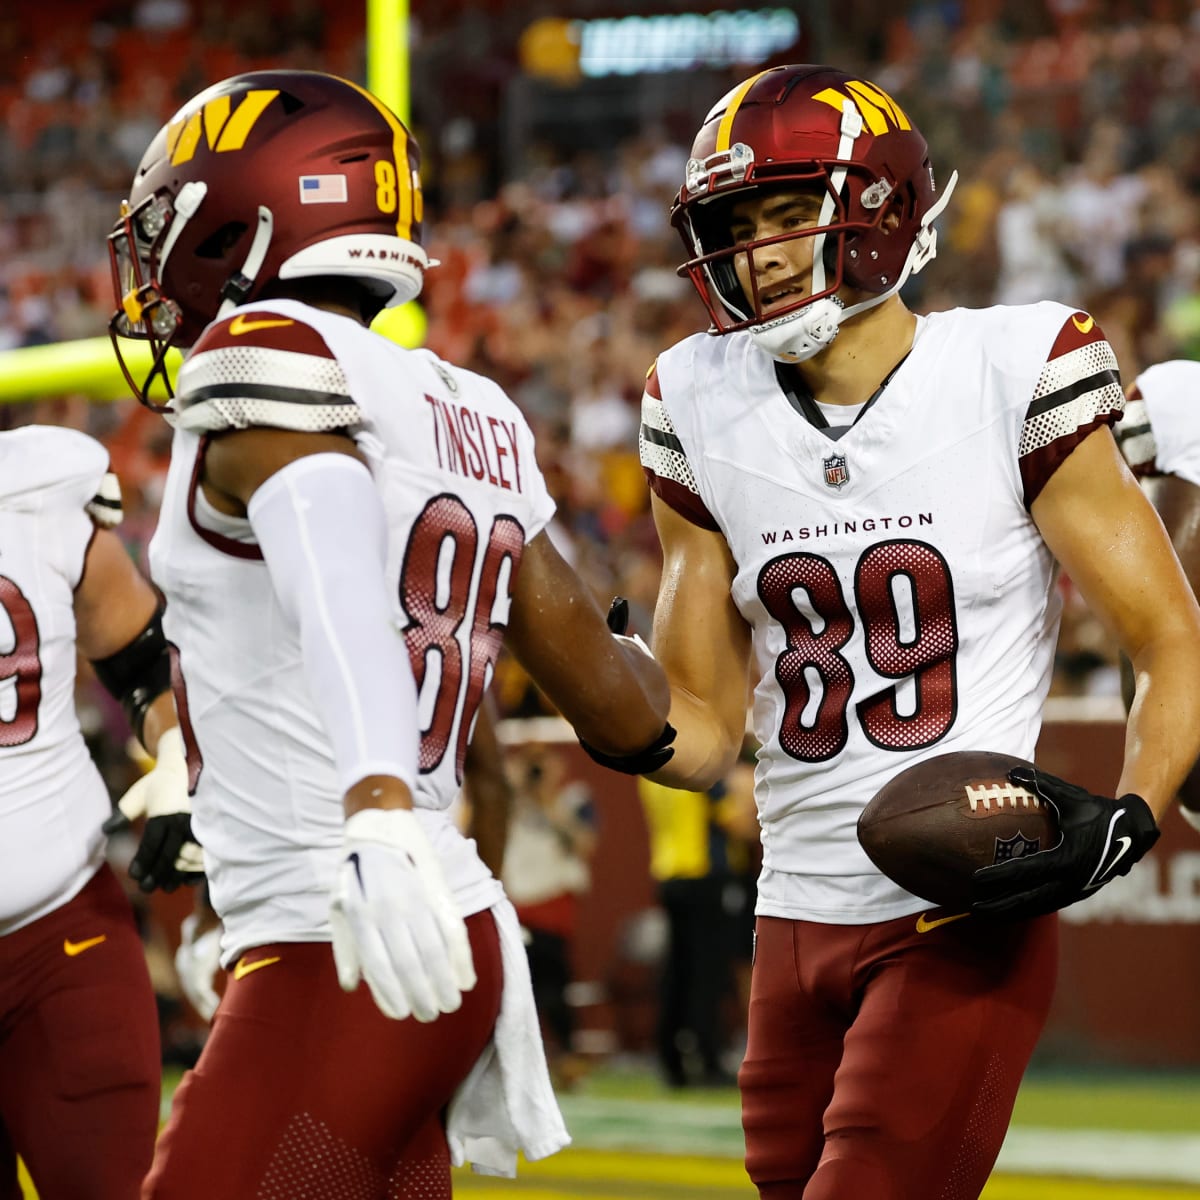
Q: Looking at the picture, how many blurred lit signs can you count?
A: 1